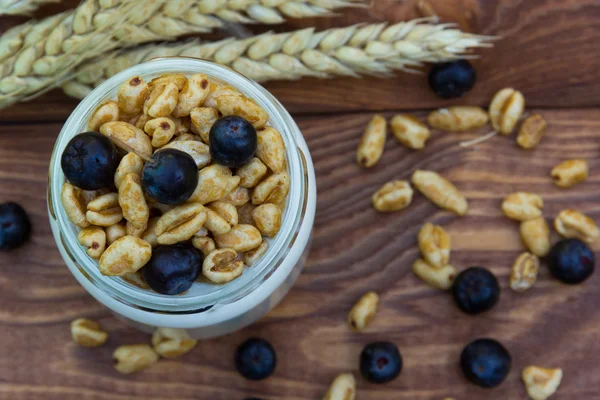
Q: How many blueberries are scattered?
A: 7